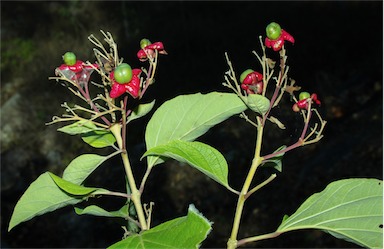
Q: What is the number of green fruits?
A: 6